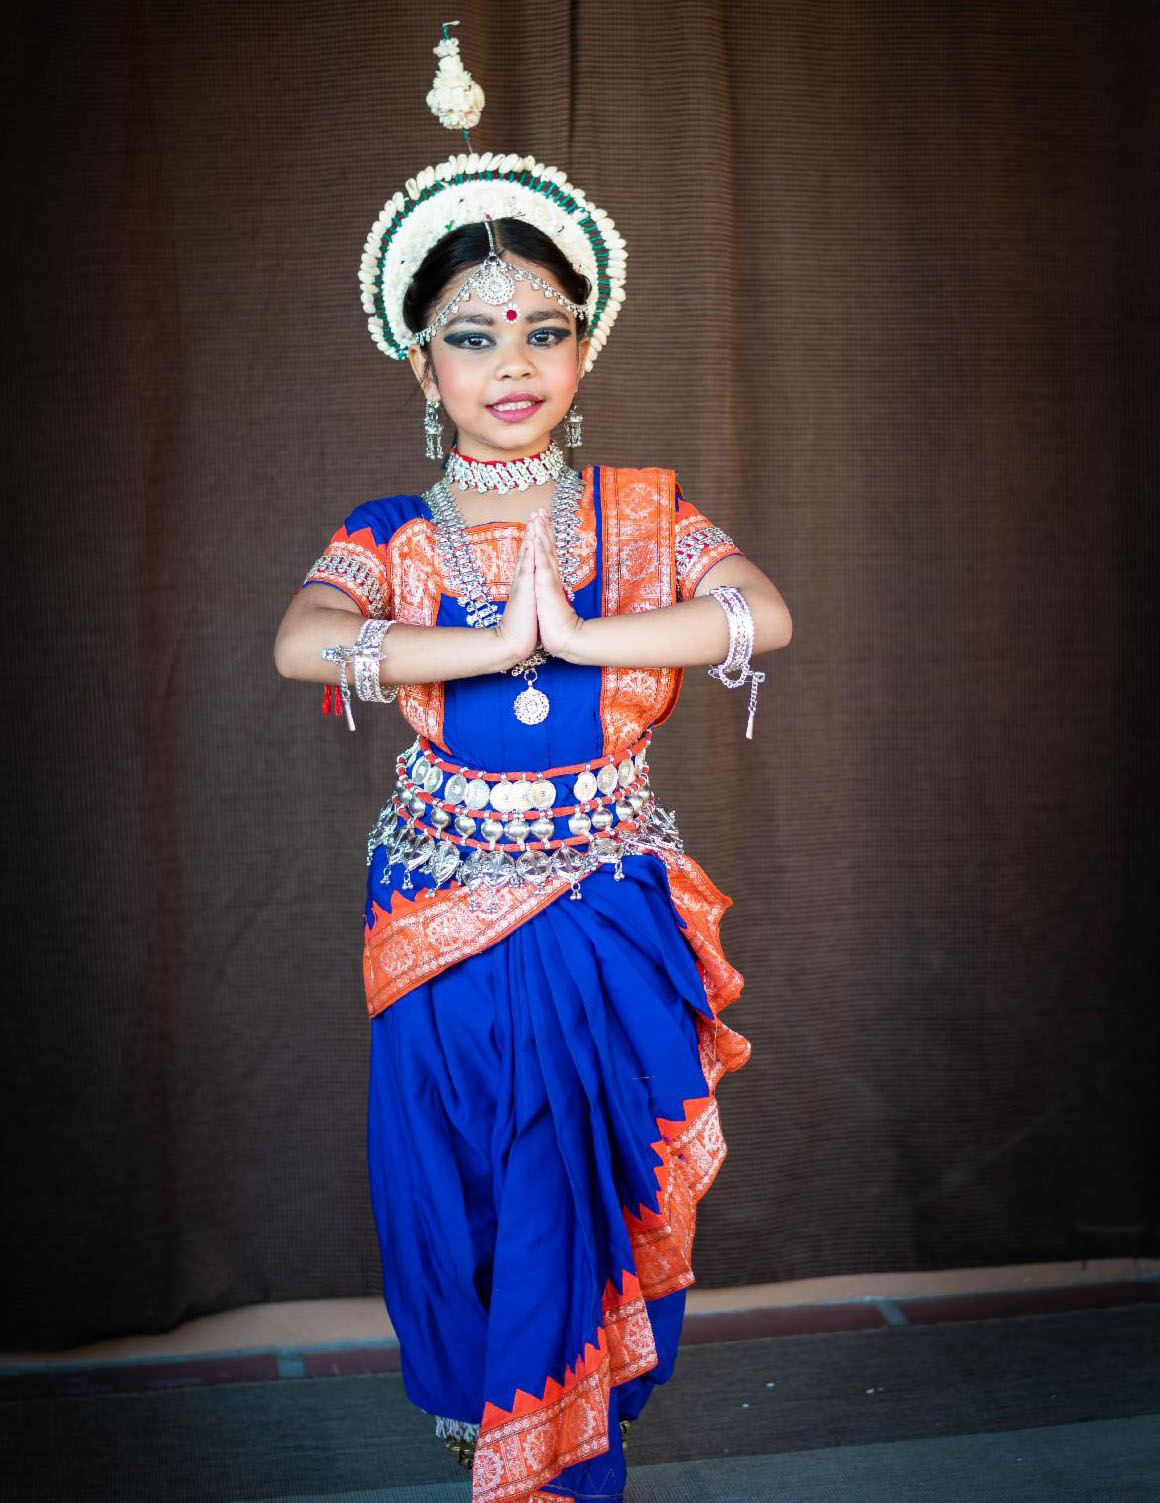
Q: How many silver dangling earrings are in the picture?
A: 2